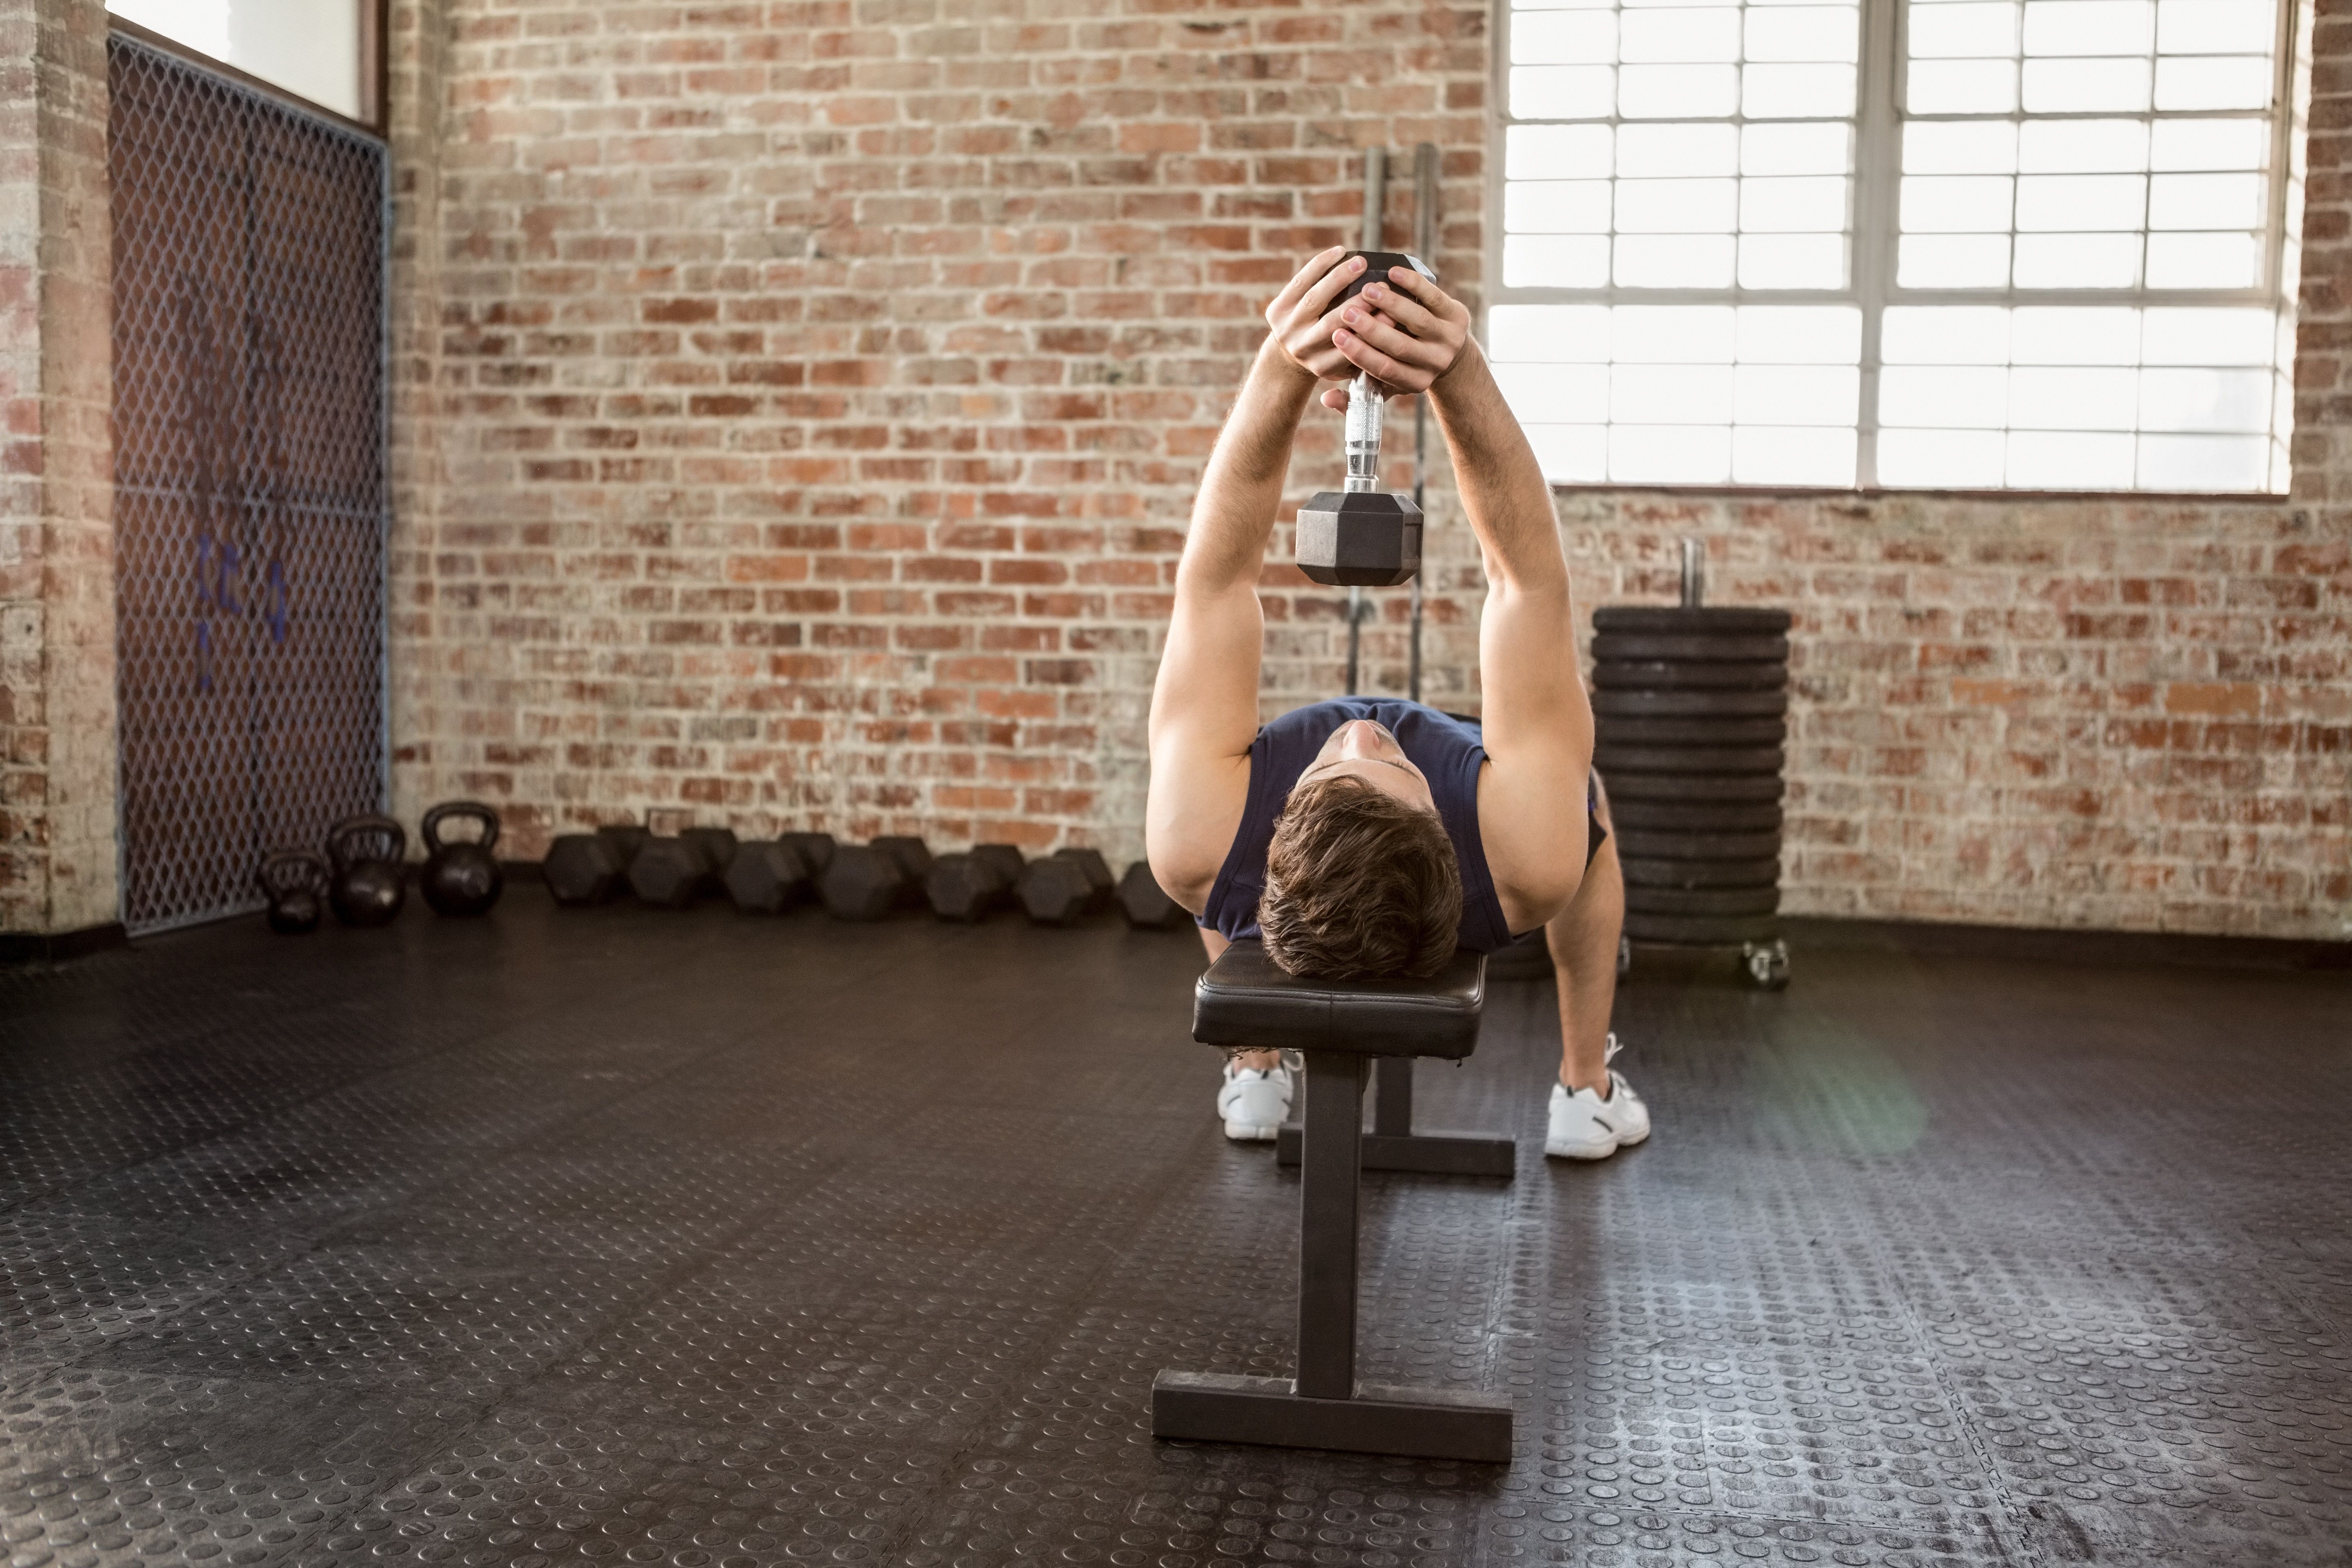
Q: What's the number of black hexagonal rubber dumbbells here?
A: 8